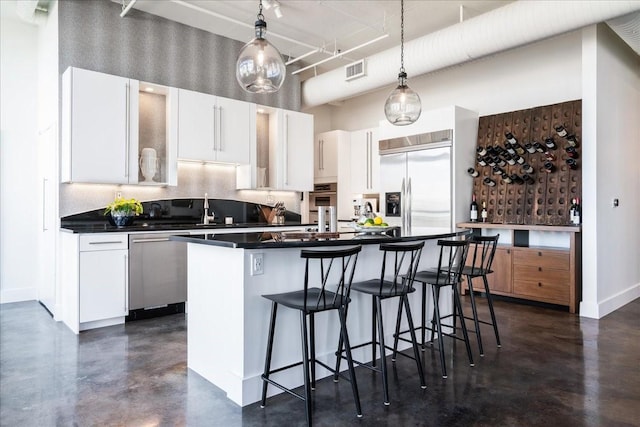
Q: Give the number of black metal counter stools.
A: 4